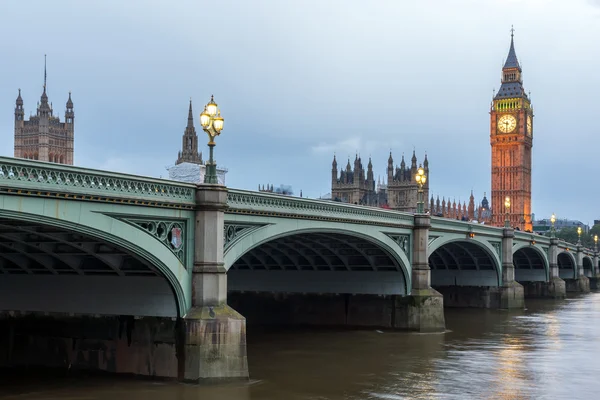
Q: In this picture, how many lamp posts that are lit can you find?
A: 6